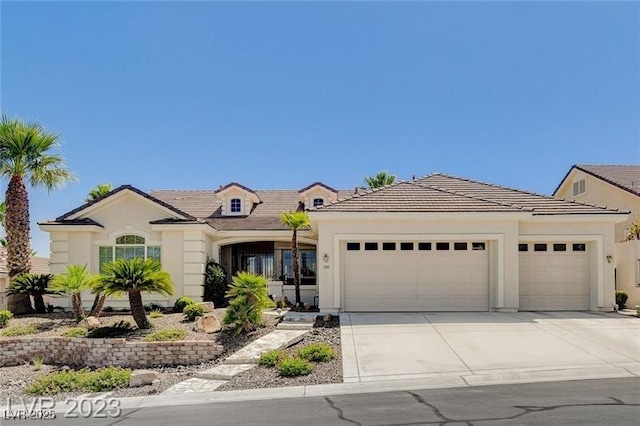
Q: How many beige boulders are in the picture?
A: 4